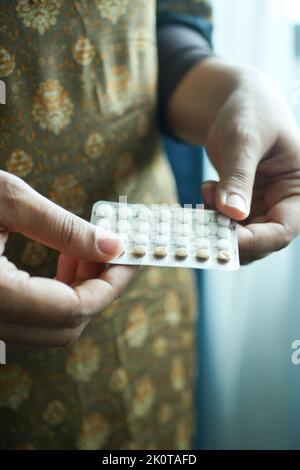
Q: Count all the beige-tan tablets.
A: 5